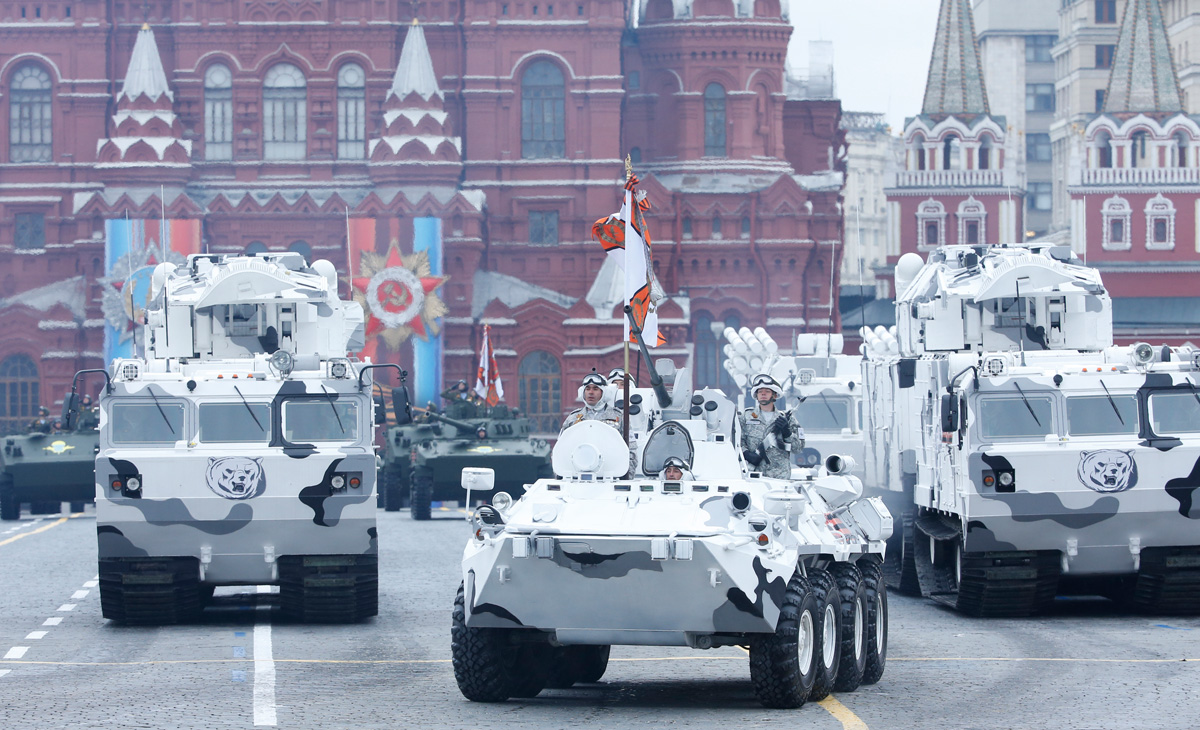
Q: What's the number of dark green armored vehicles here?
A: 3